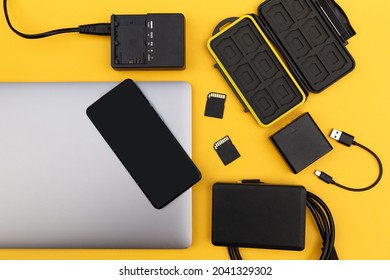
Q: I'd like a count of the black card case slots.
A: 12